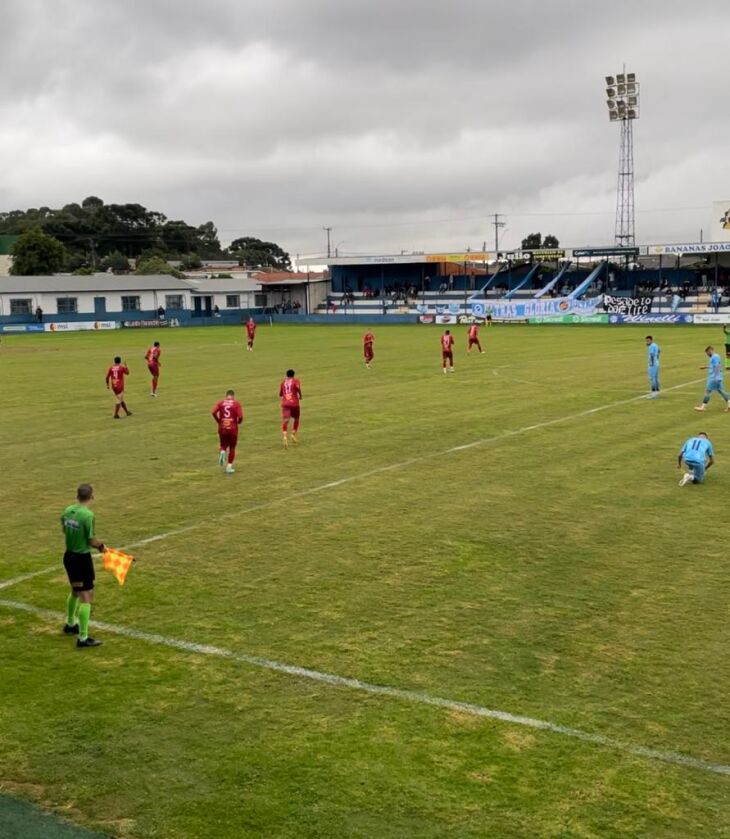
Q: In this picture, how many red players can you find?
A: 8